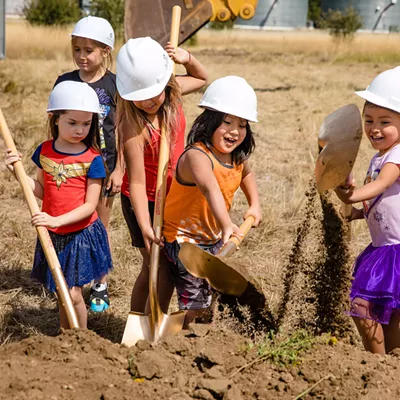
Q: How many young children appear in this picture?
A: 5